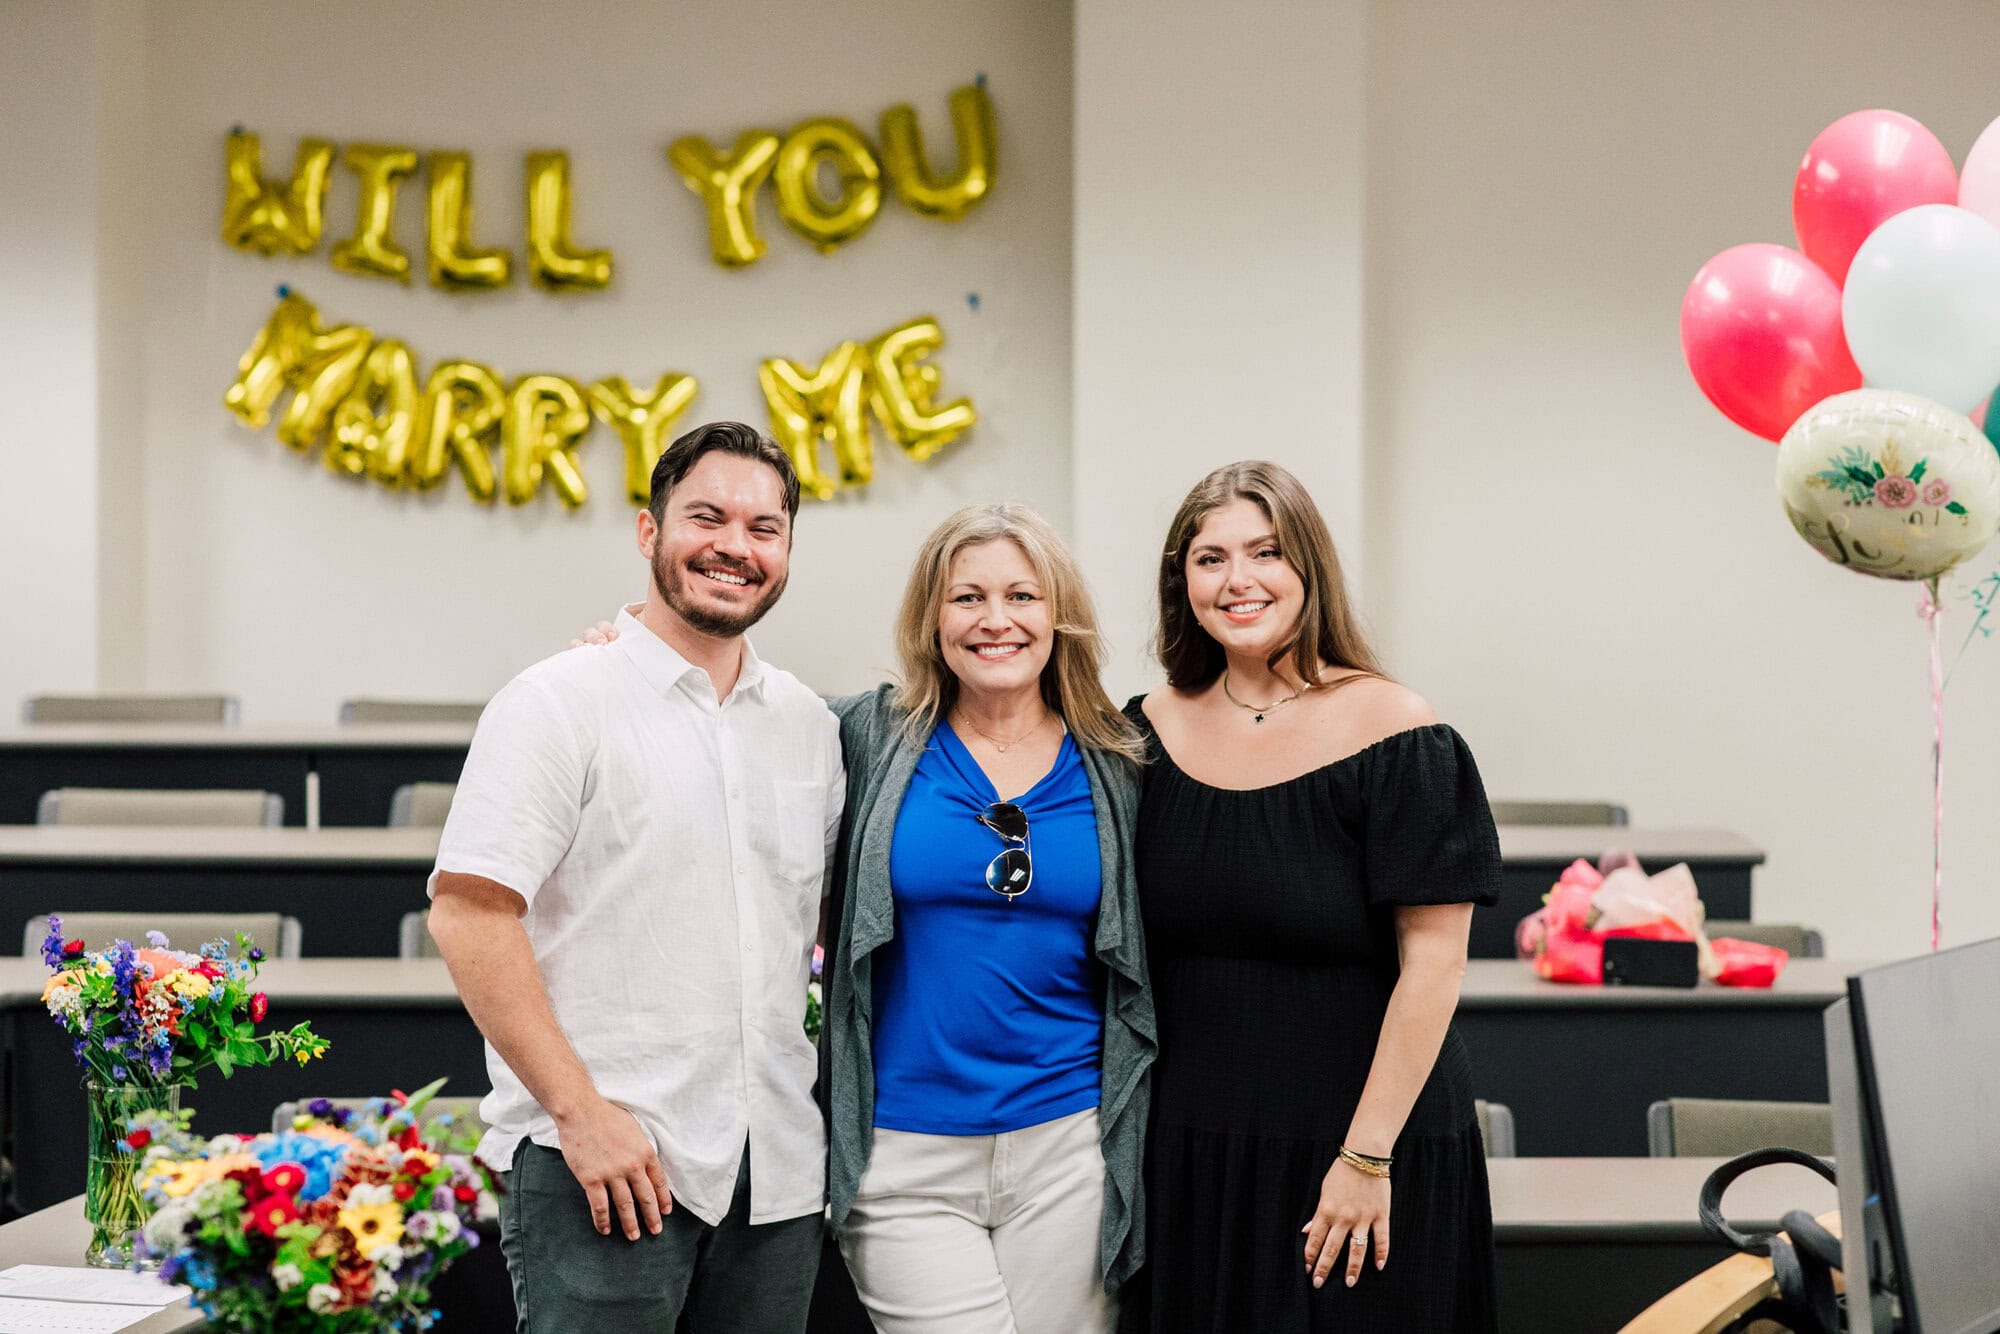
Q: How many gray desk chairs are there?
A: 11